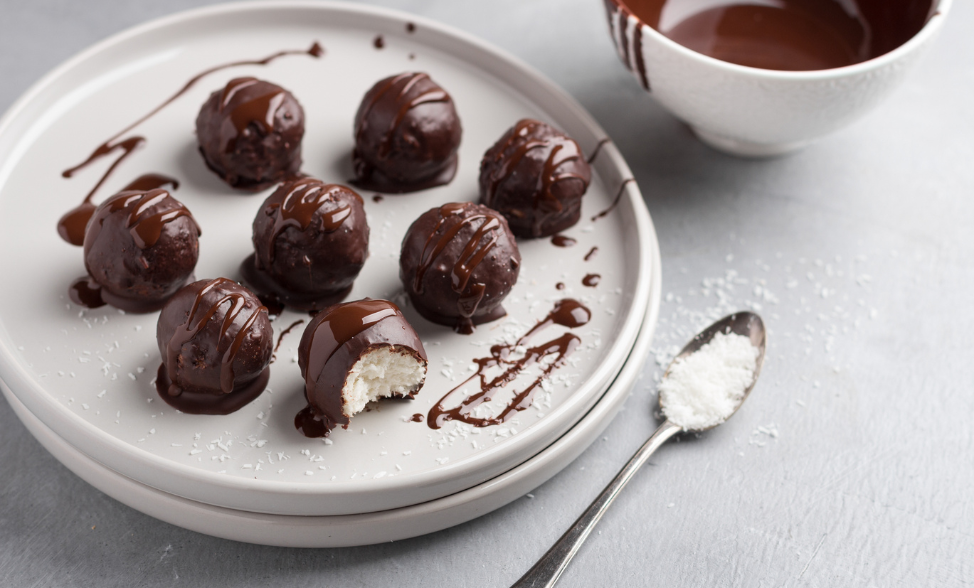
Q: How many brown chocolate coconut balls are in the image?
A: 8